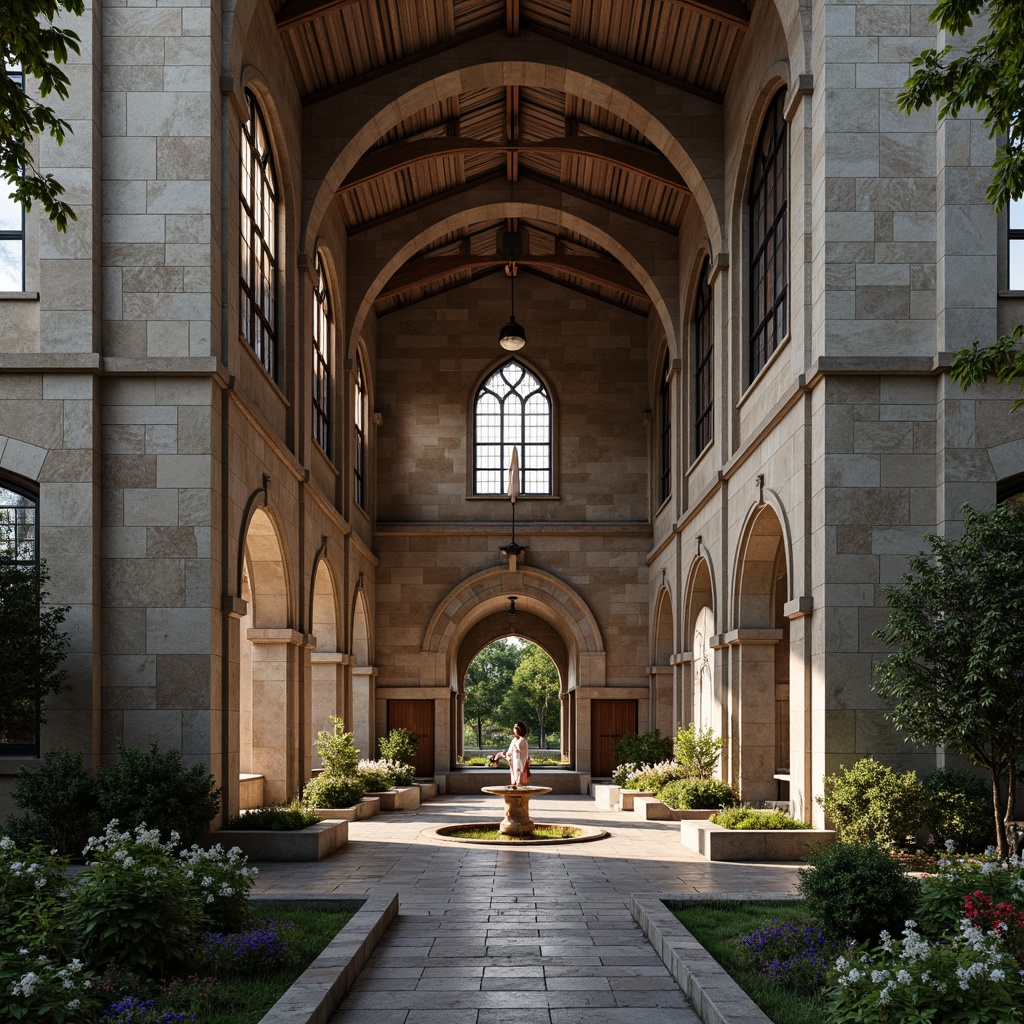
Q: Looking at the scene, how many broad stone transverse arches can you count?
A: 2